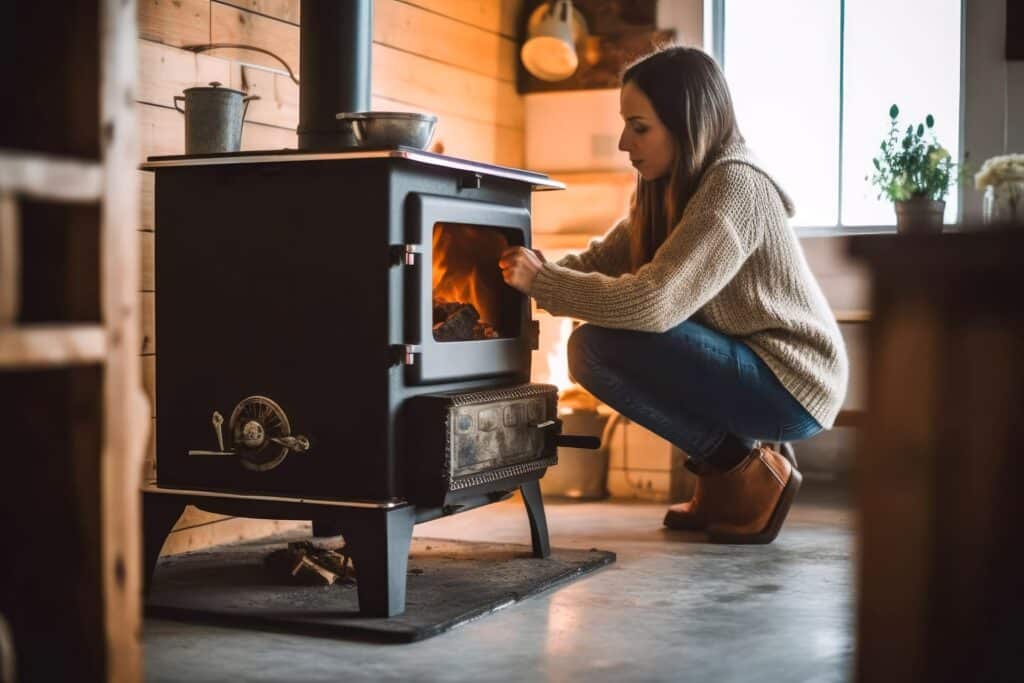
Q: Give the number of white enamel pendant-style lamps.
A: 1